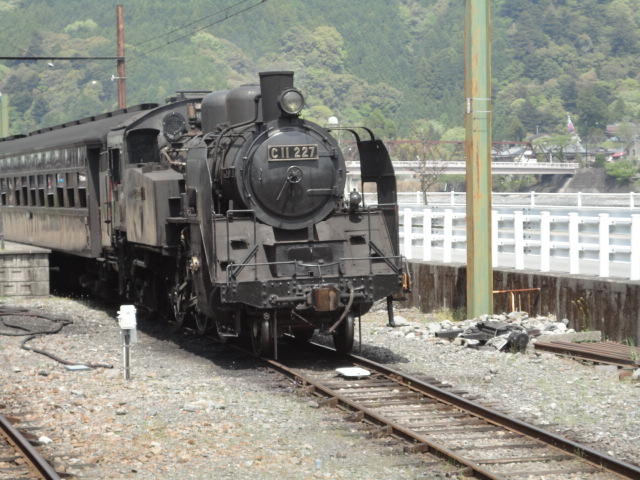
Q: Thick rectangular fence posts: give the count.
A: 9